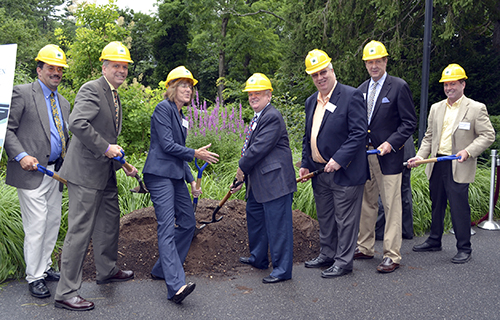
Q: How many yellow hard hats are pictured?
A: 7